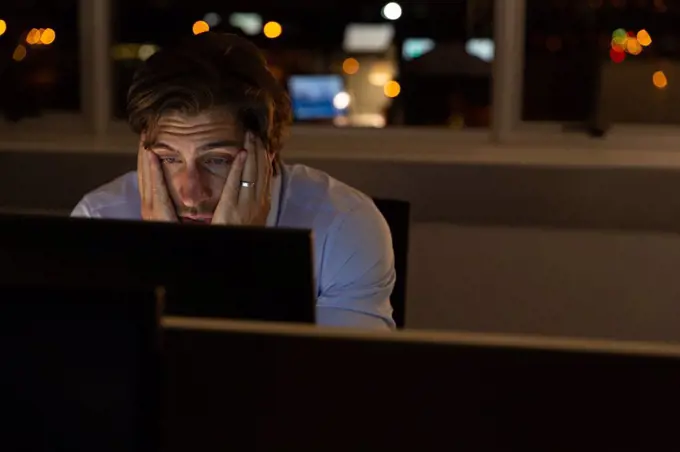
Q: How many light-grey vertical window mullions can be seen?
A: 2